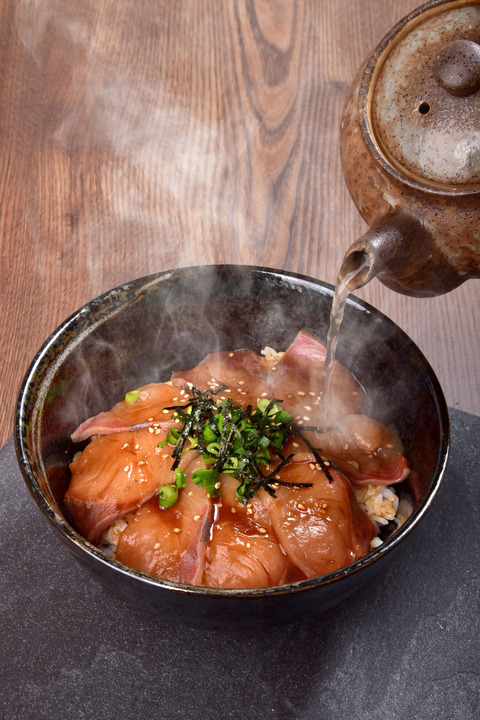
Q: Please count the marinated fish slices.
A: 8